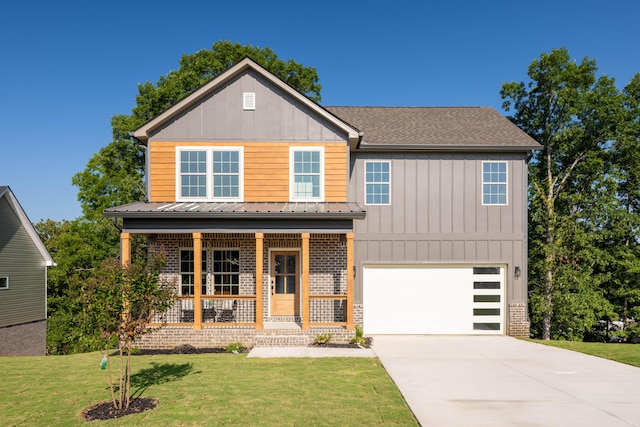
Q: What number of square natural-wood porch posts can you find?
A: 5